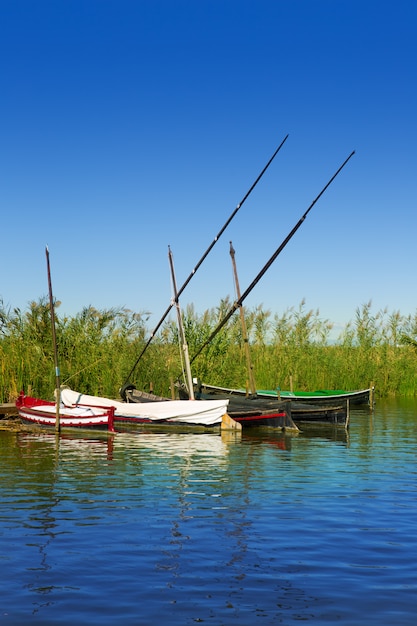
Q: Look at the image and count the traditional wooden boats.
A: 5